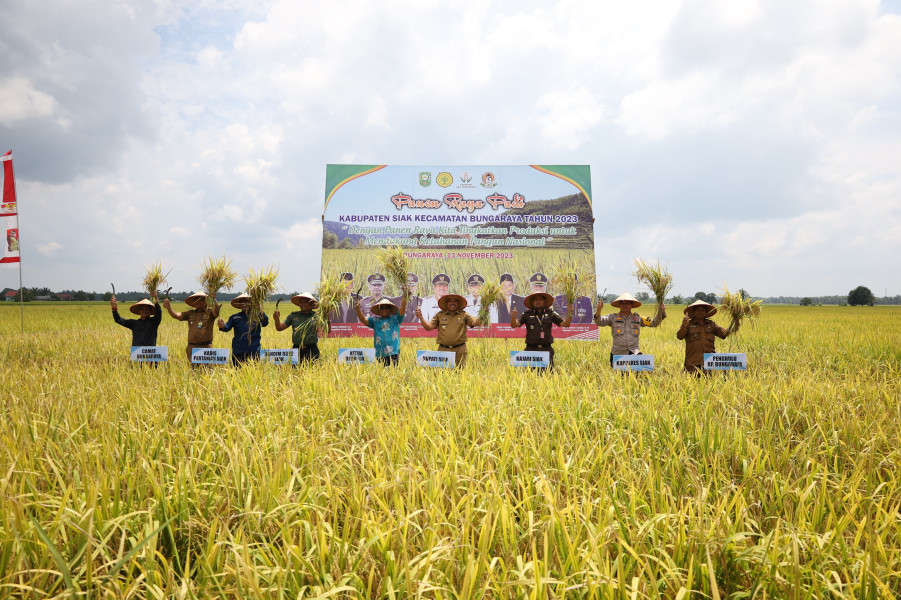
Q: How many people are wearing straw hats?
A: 9